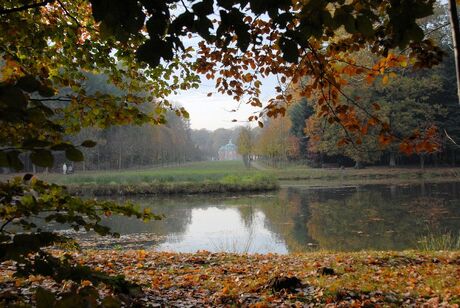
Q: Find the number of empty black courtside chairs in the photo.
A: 0